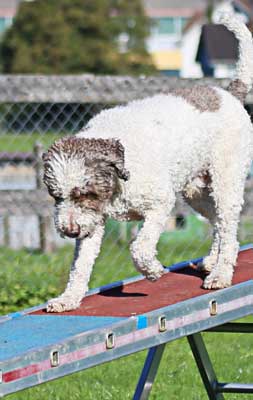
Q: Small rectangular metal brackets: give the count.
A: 4